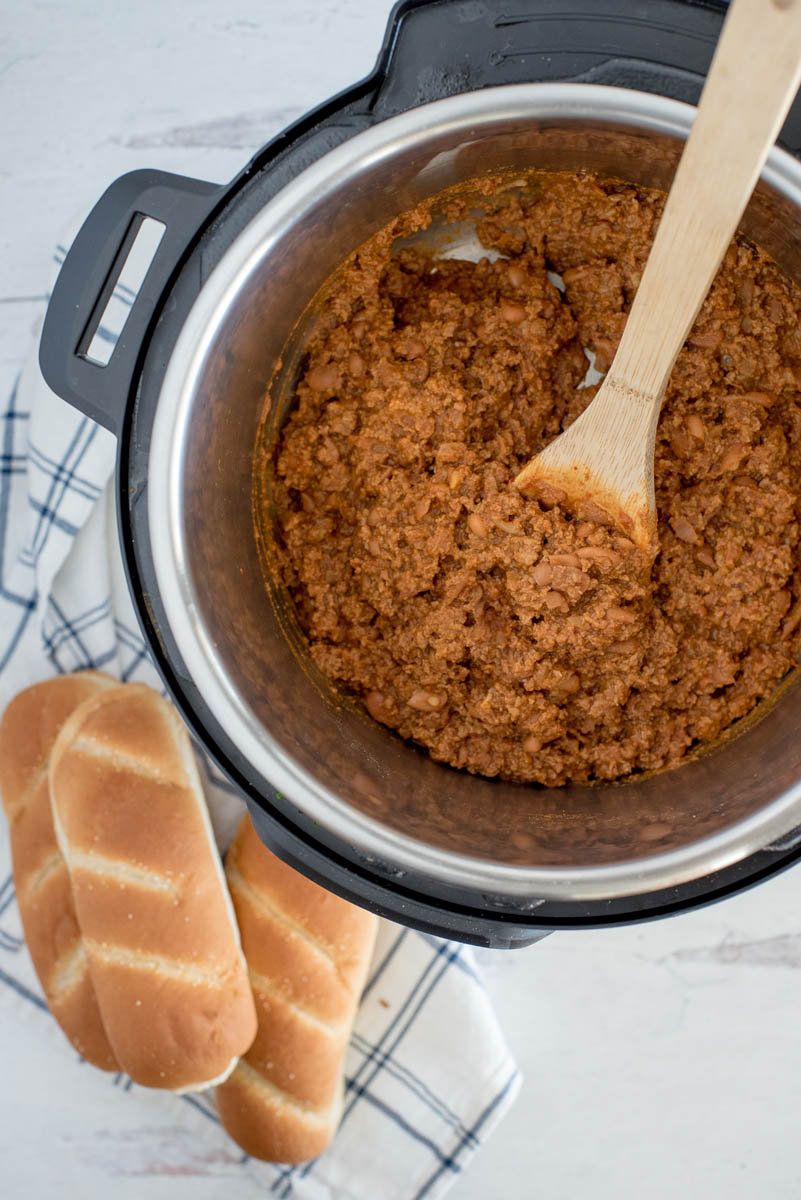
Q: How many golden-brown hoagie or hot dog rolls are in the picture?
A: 3